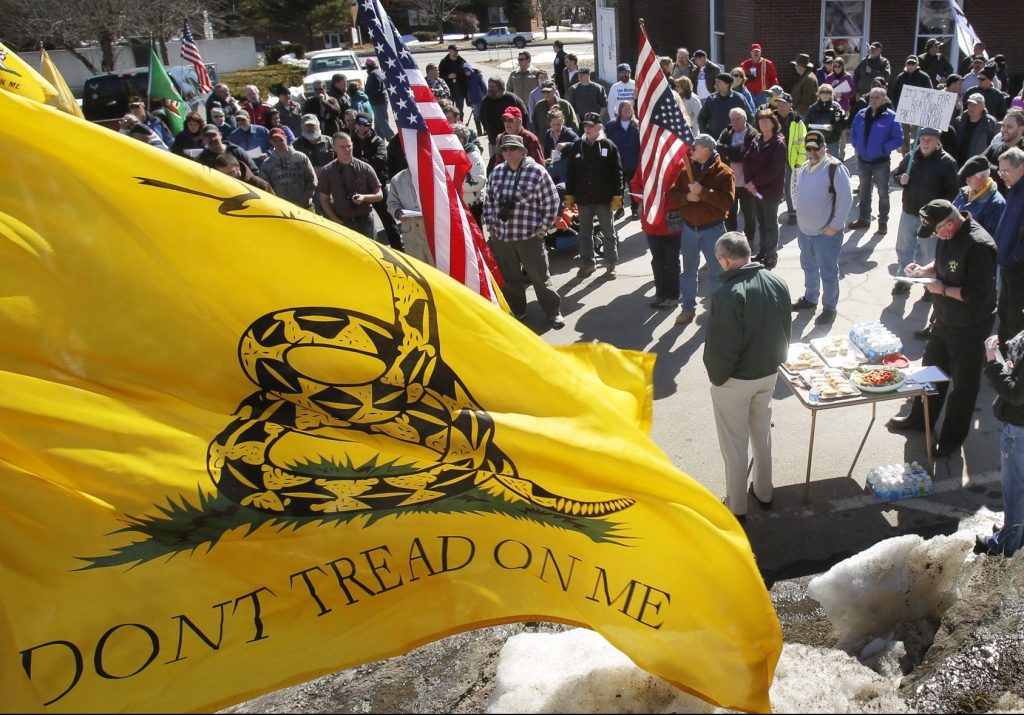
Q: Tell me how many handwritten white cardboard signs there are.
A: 1